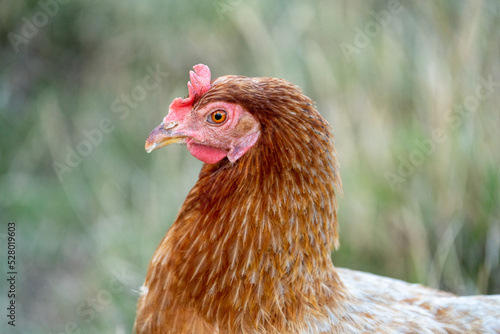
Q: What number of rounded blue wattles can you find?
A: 0